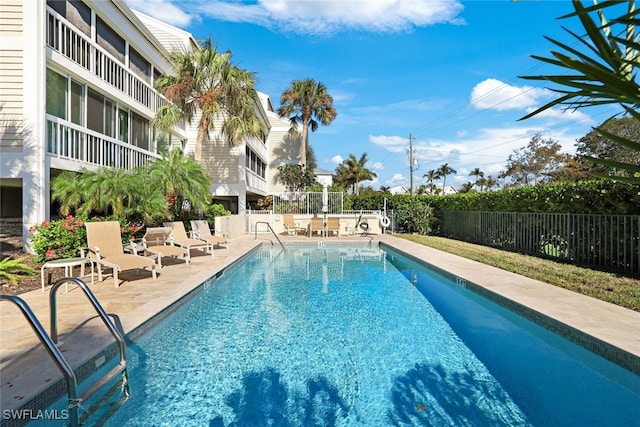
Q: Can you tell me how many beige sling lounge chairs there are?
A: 4